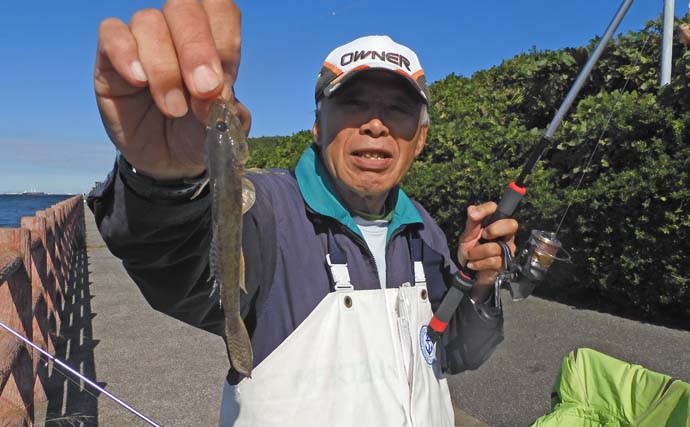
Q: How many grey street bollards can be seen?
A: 0